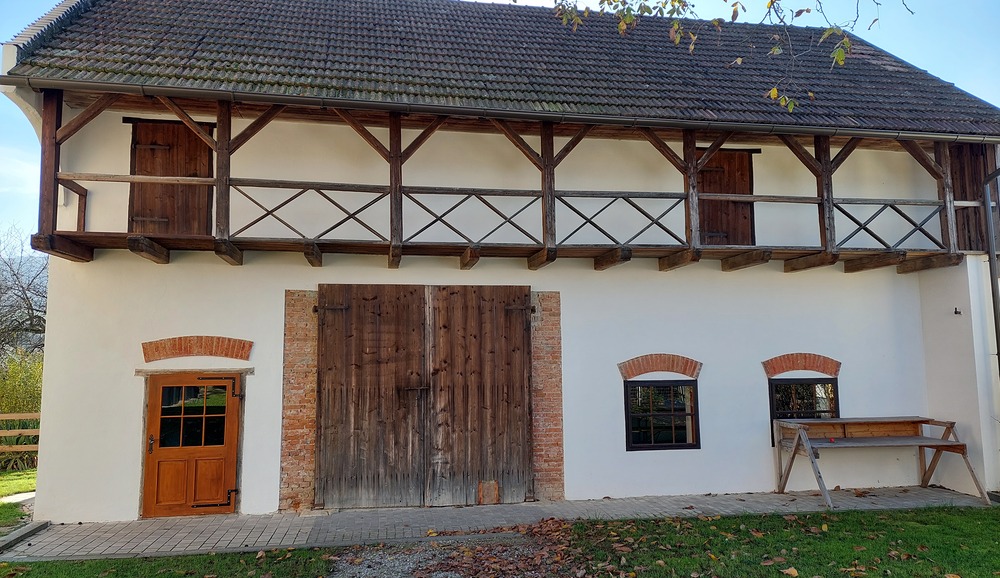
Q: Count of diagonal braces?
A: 12